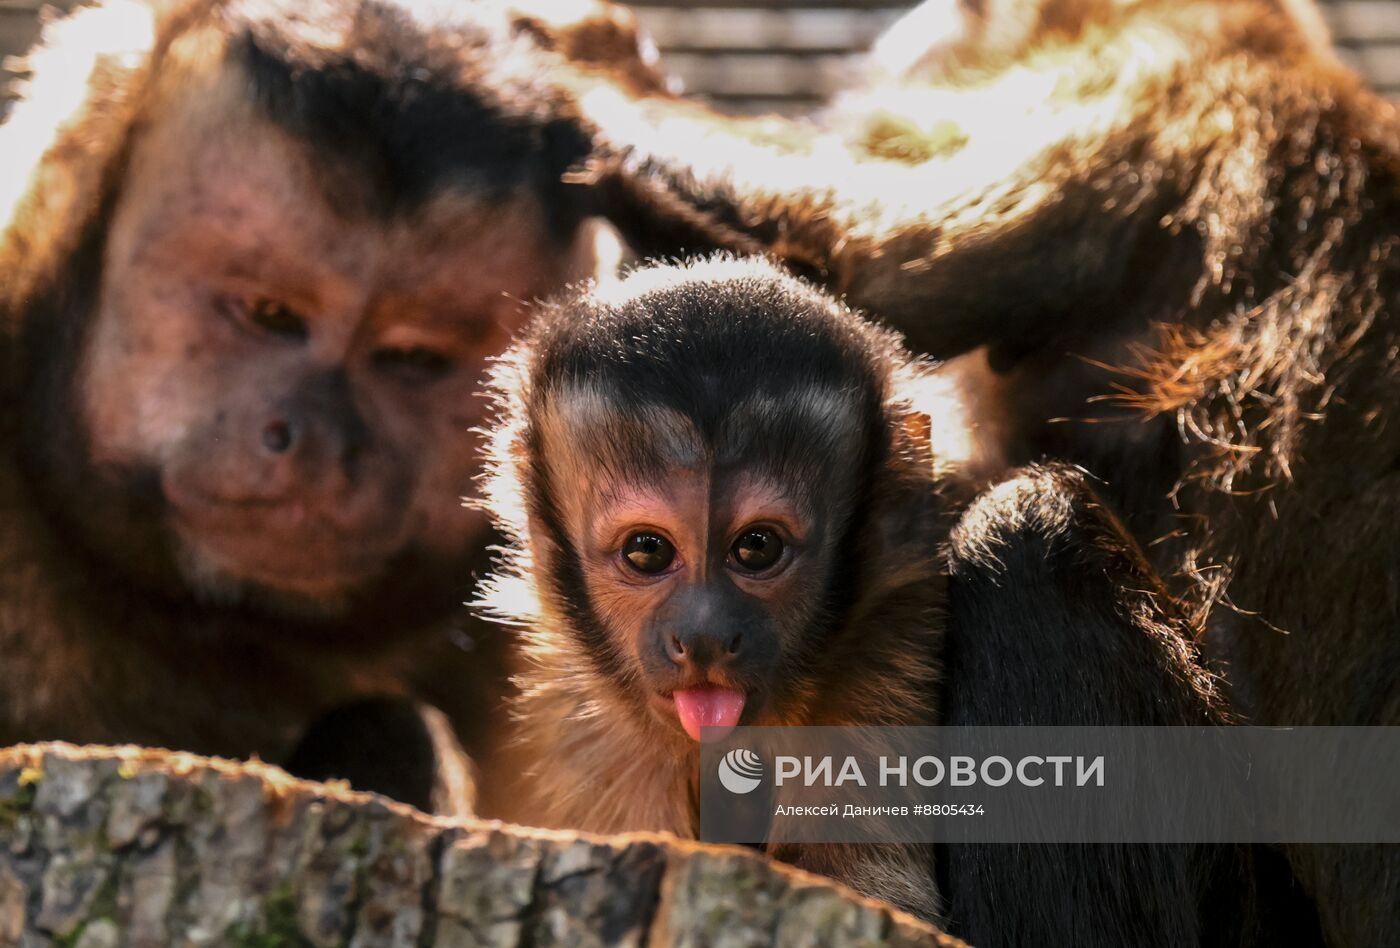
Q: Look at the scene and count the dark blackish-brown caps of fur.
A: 2